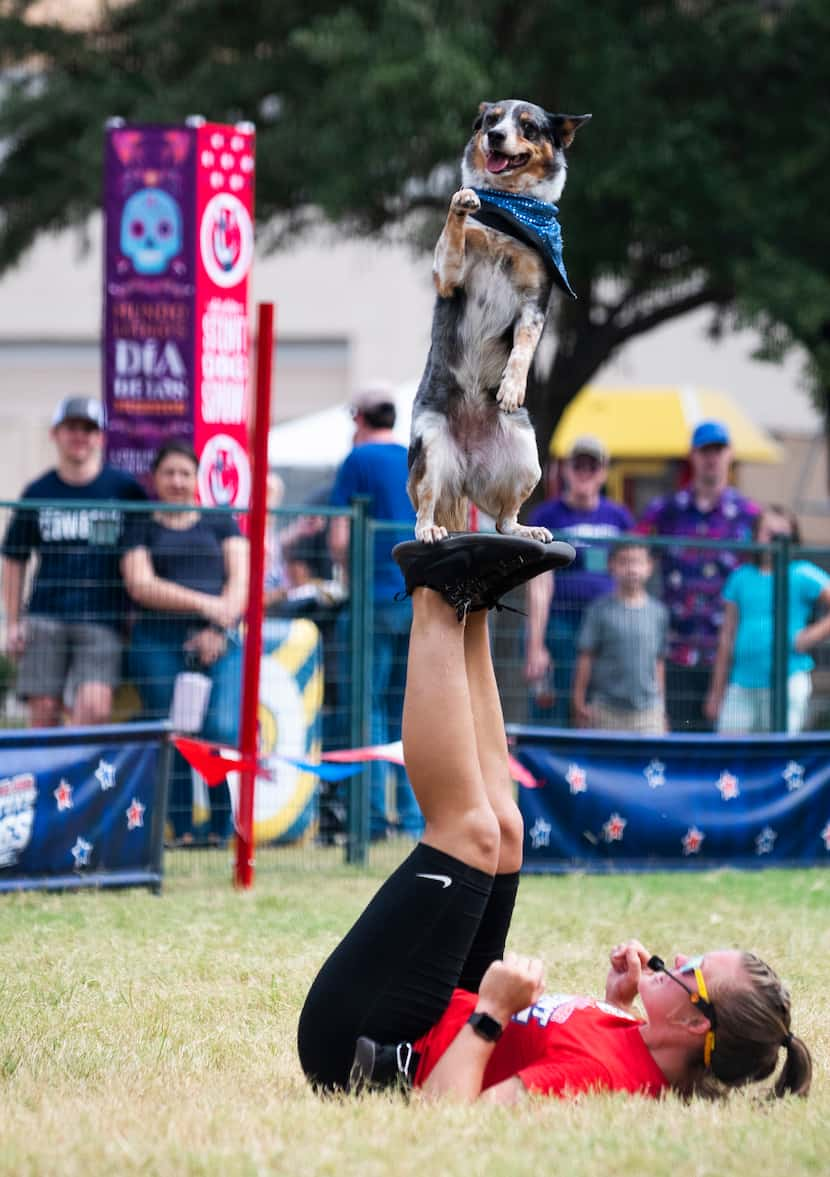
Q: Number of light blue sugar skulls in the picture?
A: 1